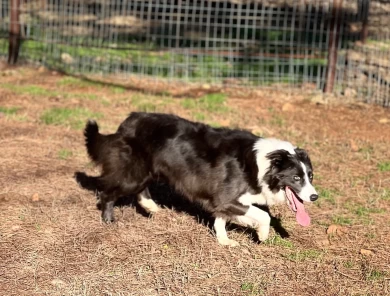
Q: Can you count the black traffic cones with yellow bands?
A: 0